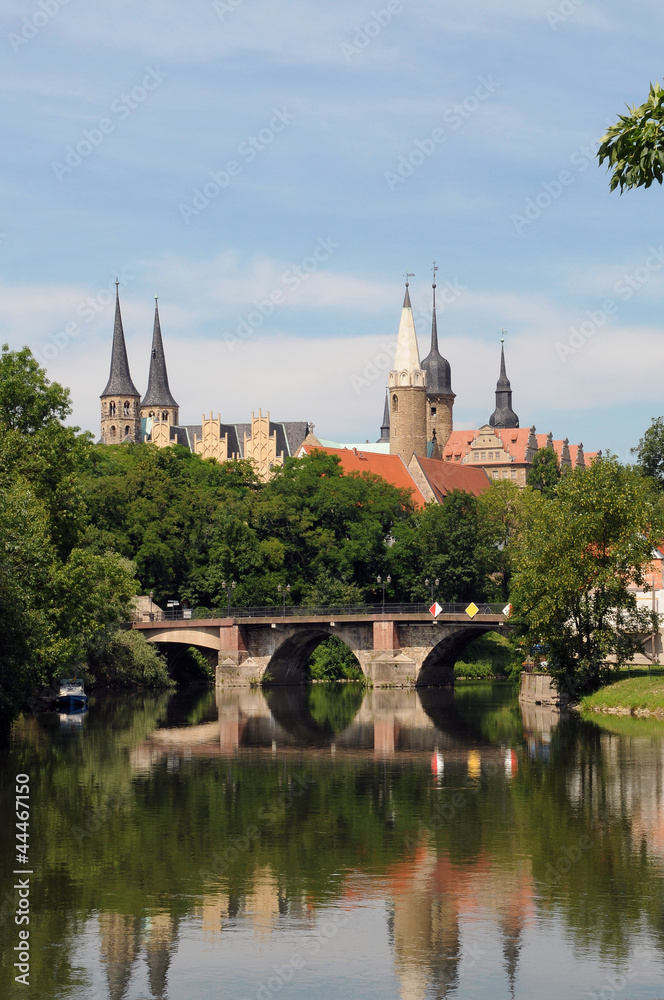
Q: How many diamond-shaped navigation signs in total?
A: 3